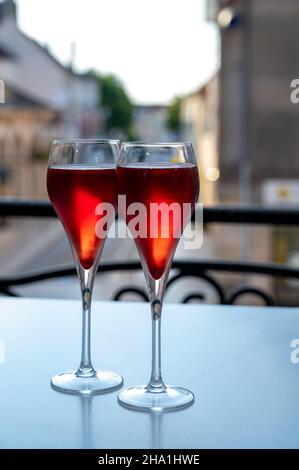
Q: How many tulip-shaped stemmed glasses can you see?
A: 2